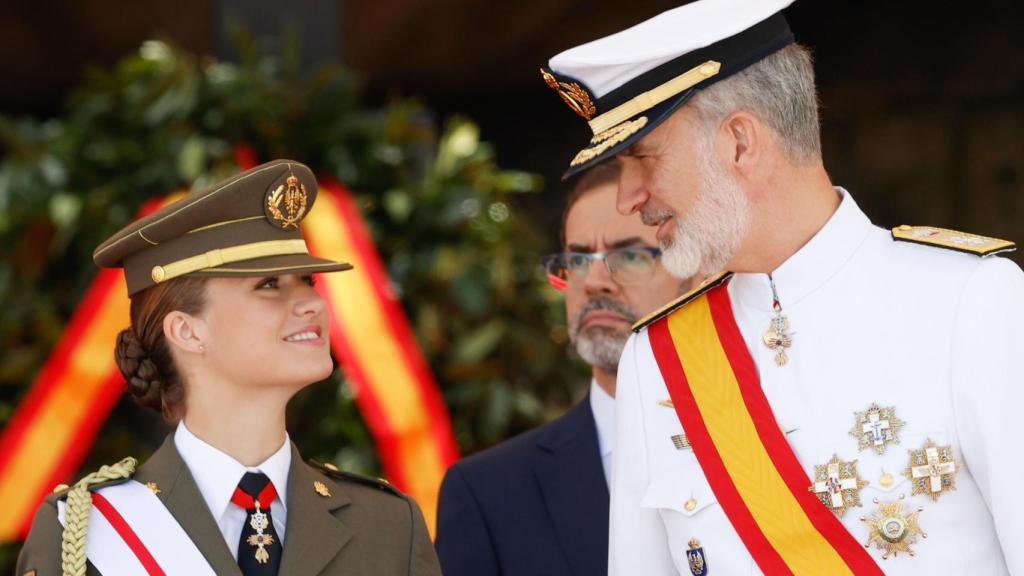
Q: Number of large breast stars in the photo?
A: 4